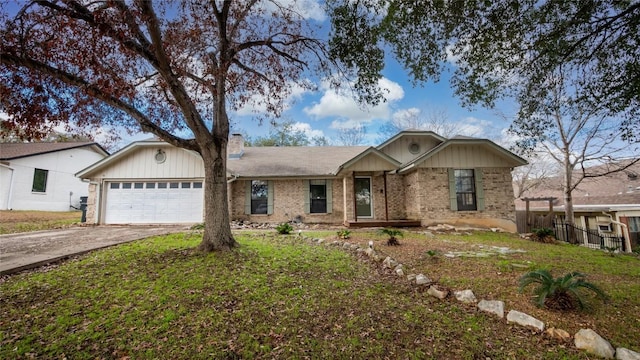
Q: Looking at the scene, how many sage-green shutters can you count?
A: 6